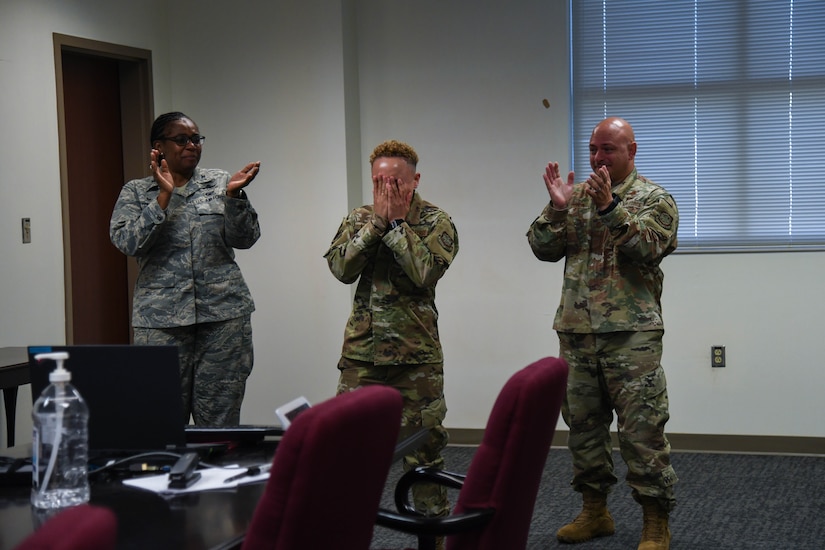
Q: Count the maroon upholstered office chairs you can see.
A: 3